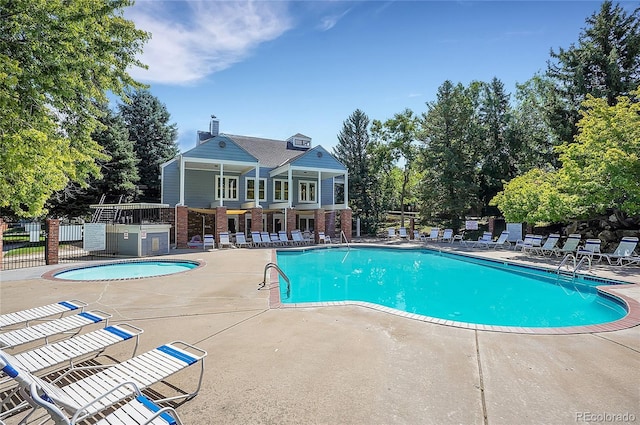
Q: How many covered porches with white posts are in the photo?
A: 2